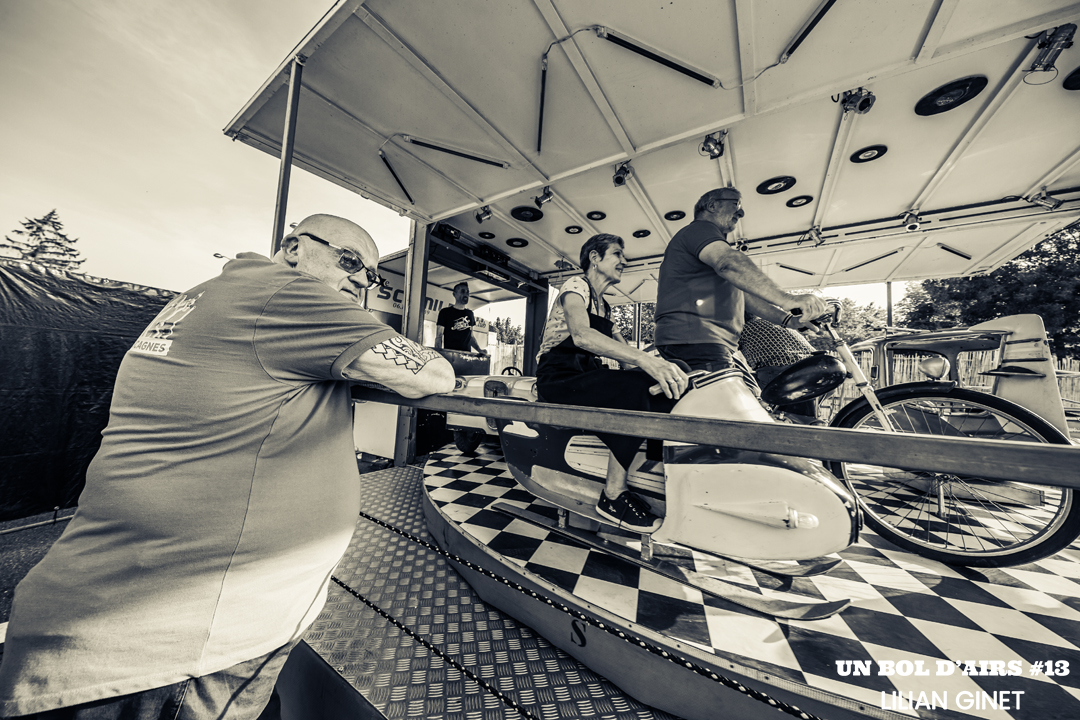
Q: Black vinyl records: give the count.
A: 12